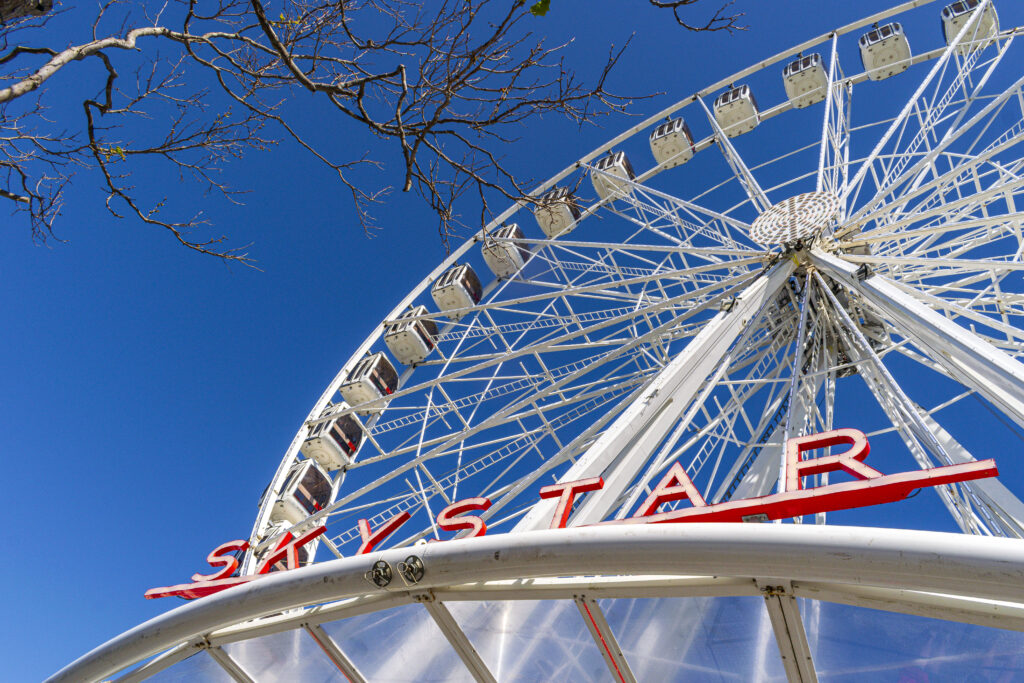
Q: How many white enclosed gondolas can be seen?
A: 14